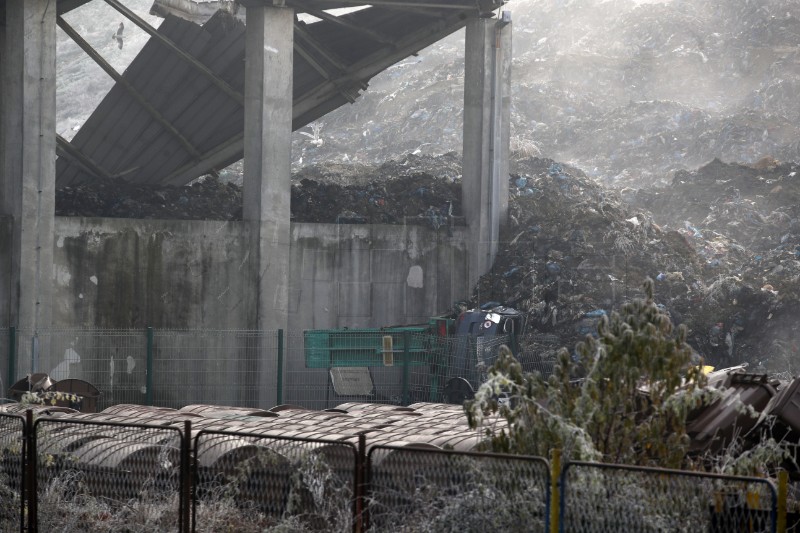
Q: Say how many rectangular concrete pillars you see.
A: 3